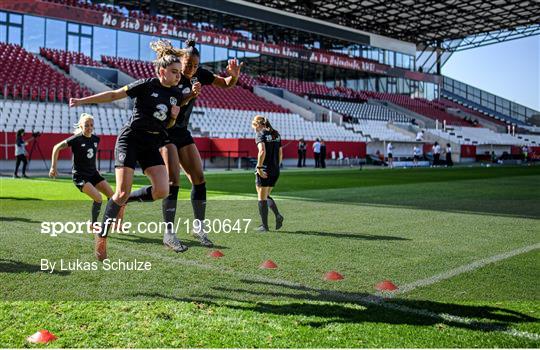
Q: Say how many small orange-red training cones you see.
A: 5